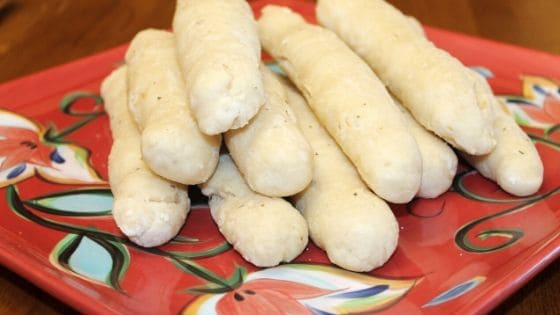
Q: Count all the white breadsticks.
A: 10